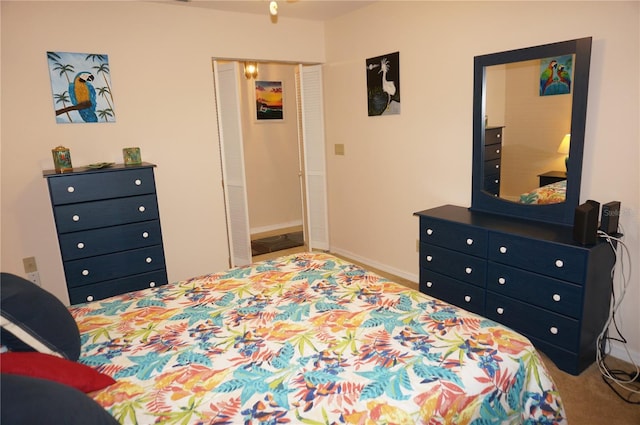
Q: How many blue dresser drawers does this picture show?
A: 11